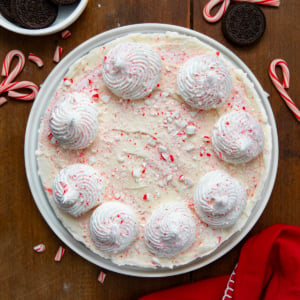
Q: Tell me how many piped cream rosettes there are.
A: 8